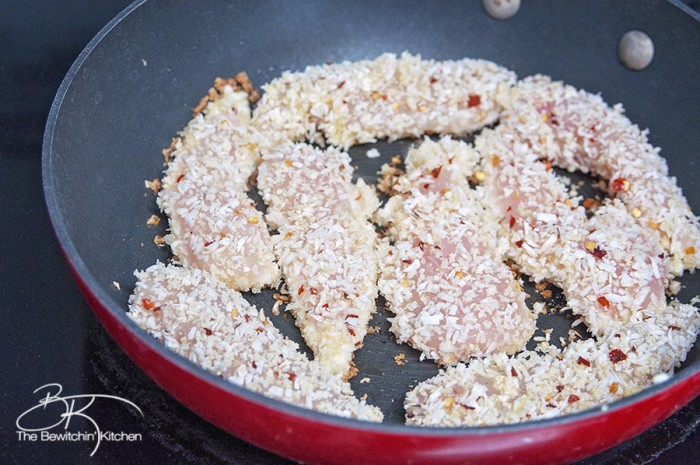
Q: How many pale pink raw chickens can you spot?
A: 8